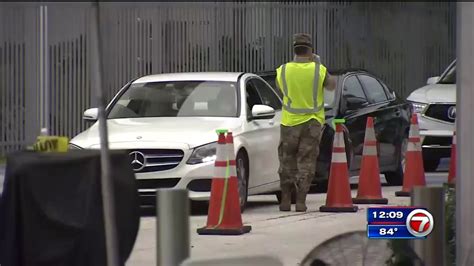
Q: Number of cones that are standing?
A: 6